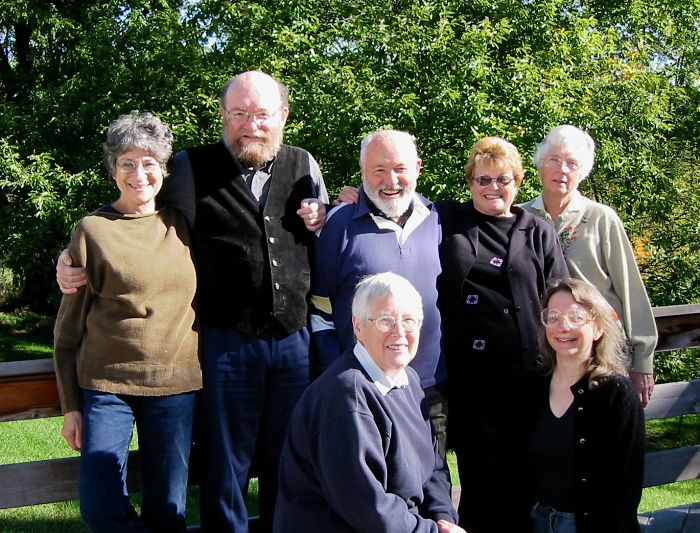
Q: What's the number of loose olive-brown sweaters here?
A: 1